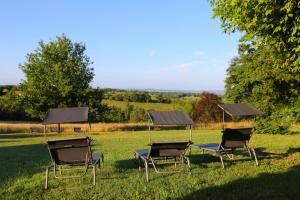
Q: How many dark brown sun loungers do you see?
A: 3